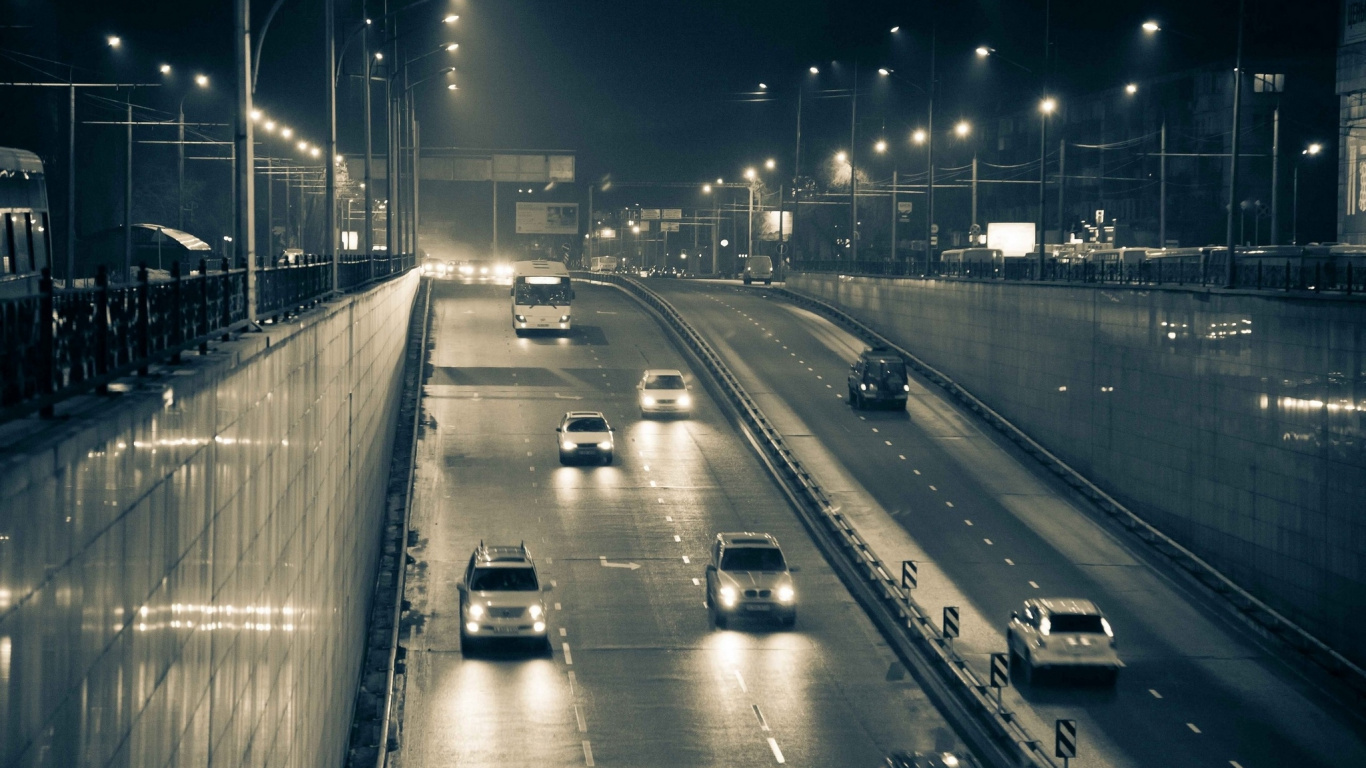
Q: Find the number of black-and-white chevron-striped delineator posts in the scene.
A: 4